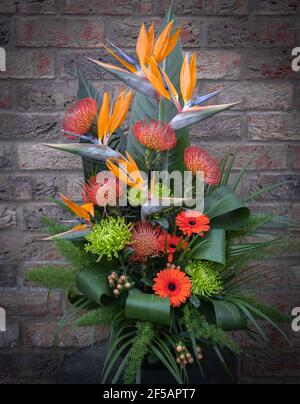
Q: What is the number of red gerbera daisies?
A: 3